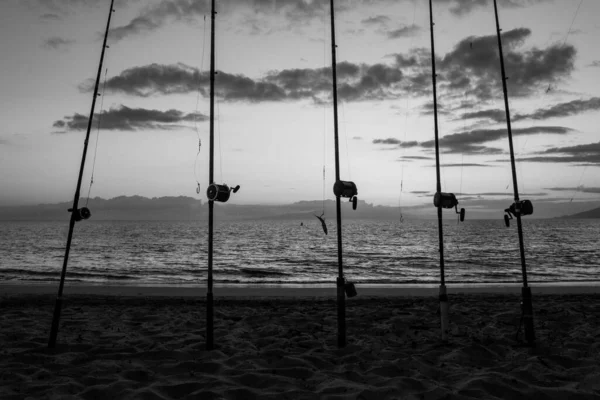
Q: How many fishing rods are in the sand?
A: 5